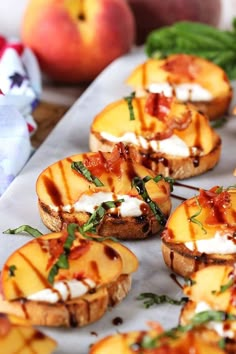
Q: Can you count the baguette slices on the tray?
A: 8